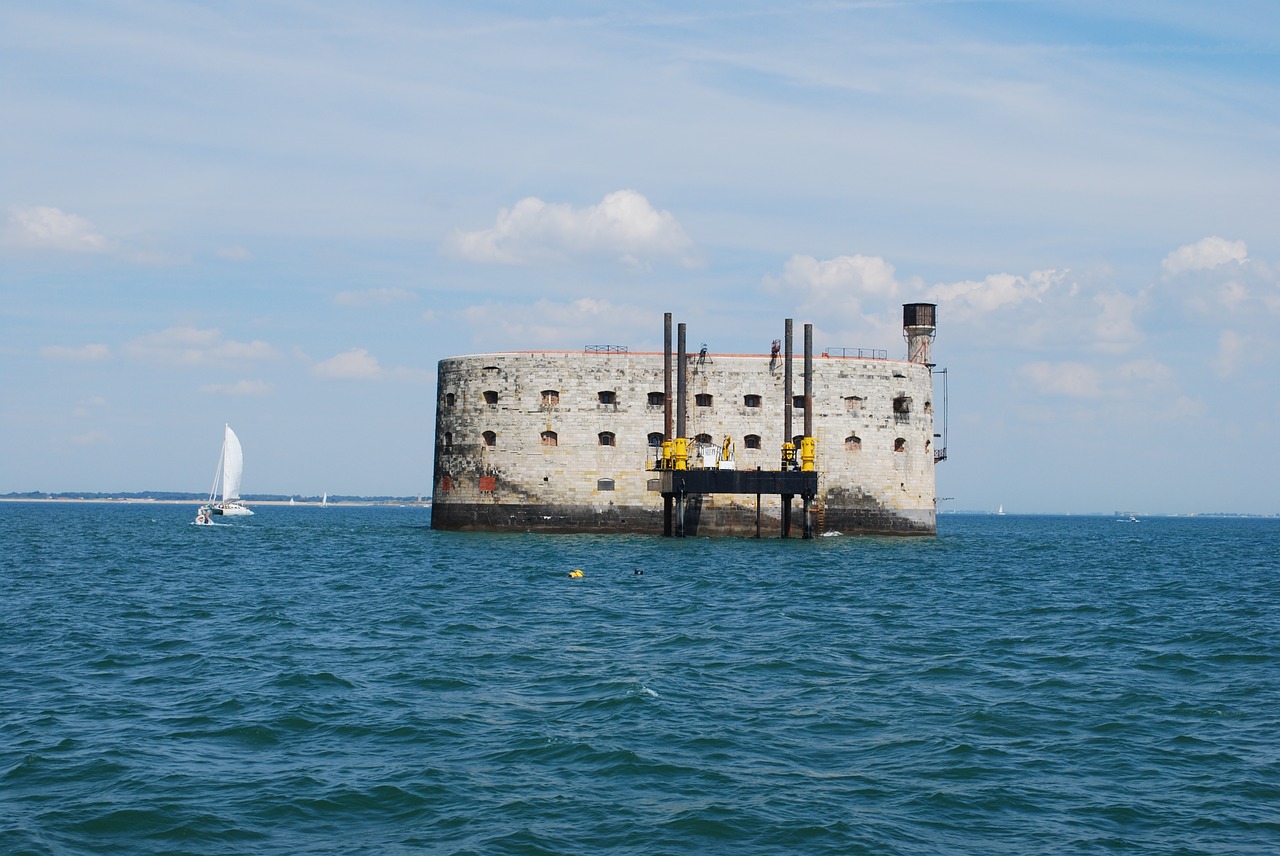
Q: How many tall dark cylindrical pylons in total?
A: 4